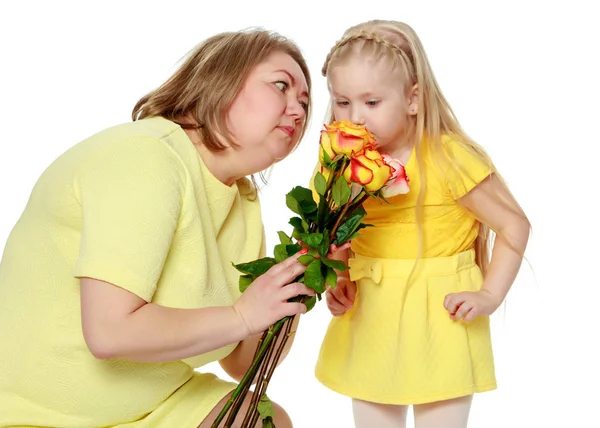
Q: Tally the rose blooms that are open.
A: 3